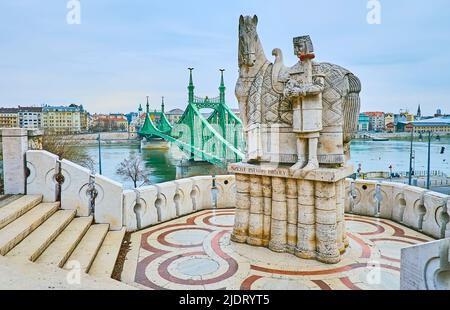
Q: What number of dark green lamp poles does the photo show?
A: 3